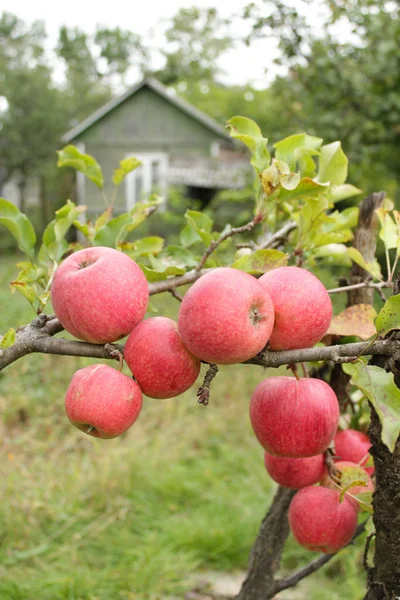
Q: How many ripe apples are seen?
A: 10